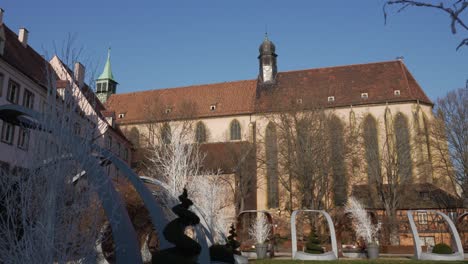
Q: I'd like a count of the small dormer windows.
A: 7